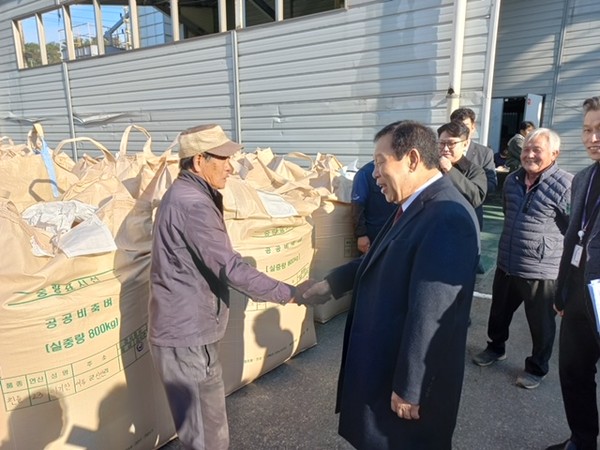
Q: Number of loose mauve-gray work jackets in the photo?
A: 1